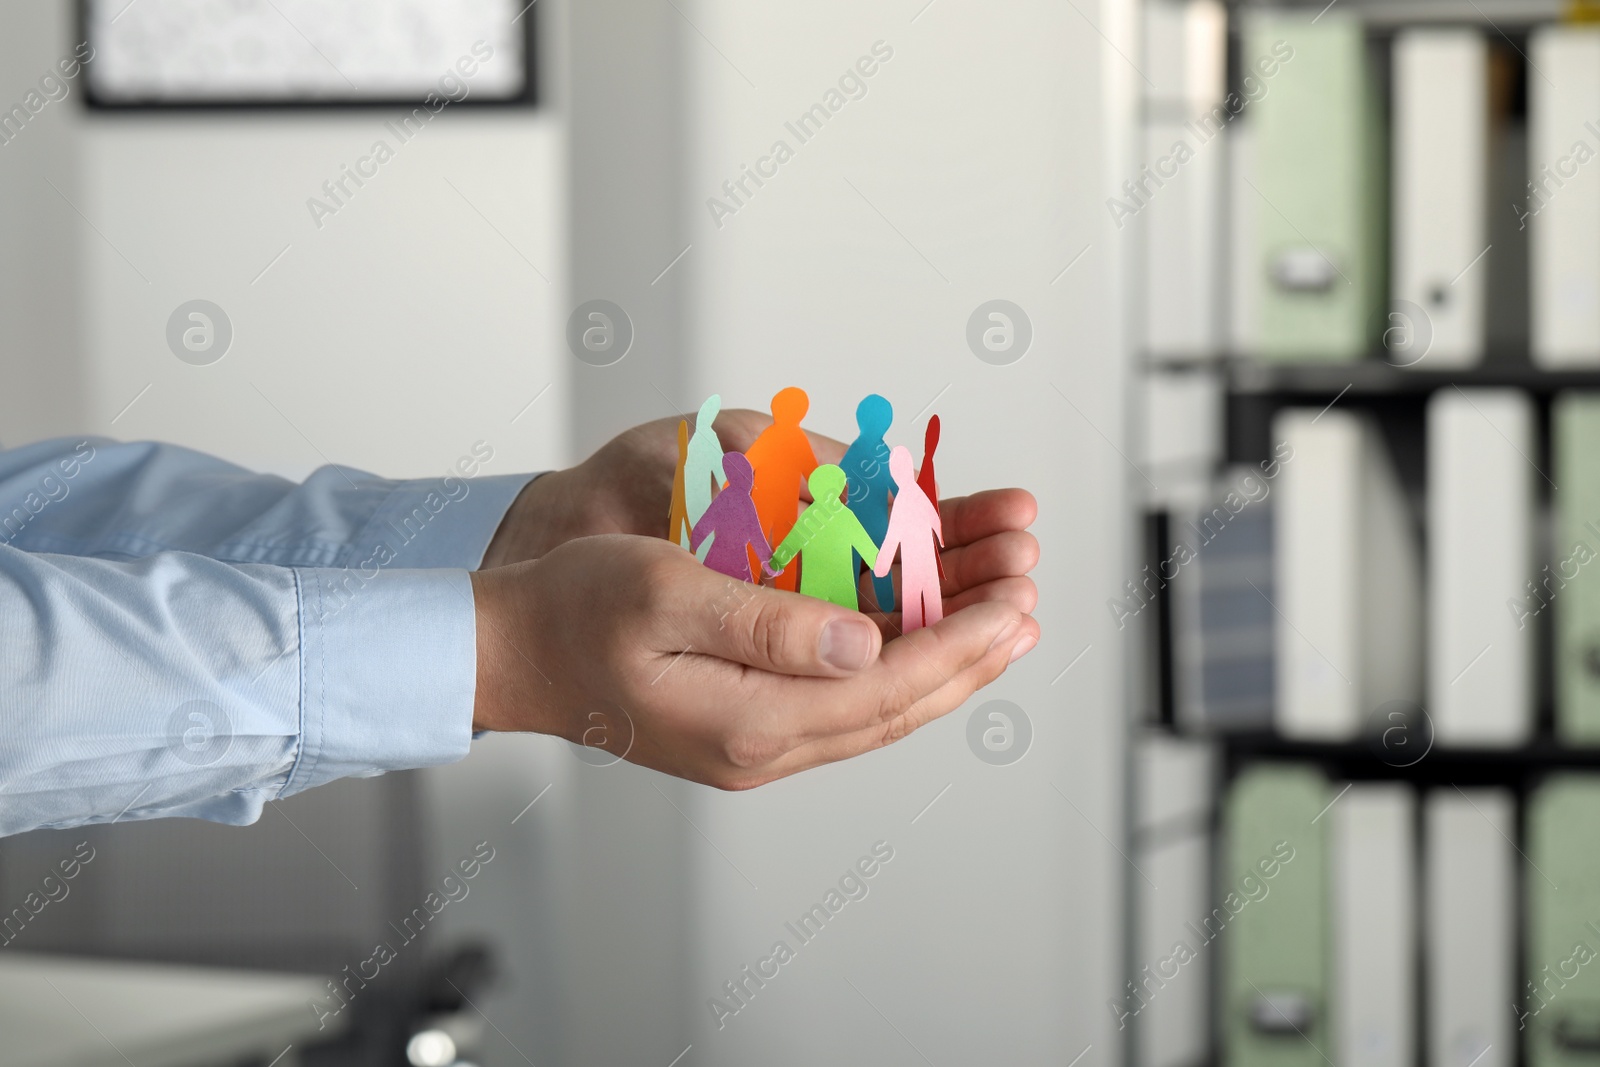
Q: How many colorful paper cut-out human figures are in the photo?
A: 8